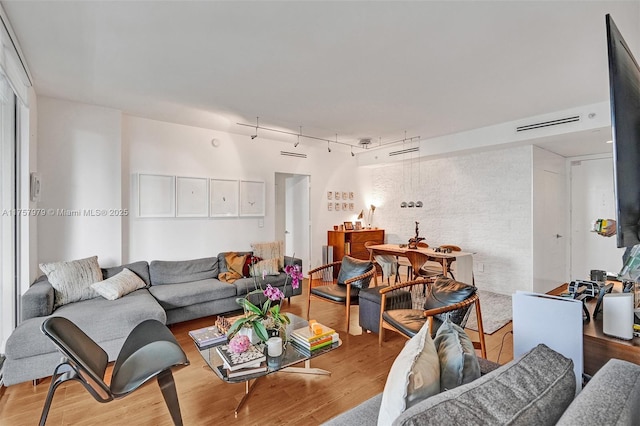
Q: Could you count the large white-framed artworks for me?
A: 4